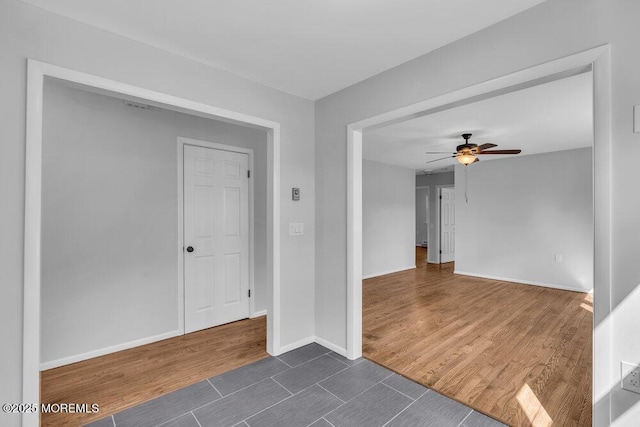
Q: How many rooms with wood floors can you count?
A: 2